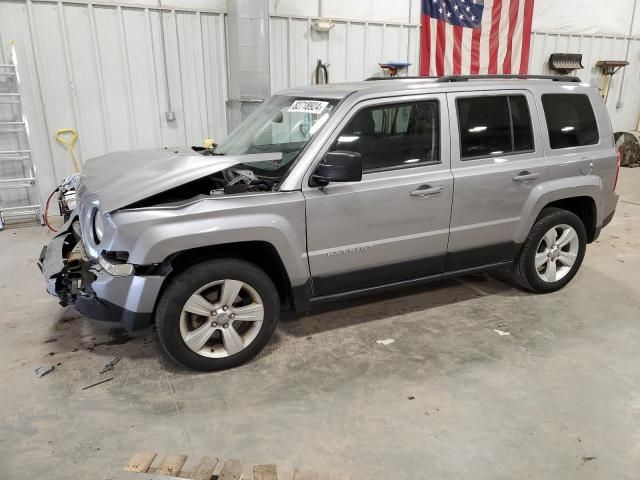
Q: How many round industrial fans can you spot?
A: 1